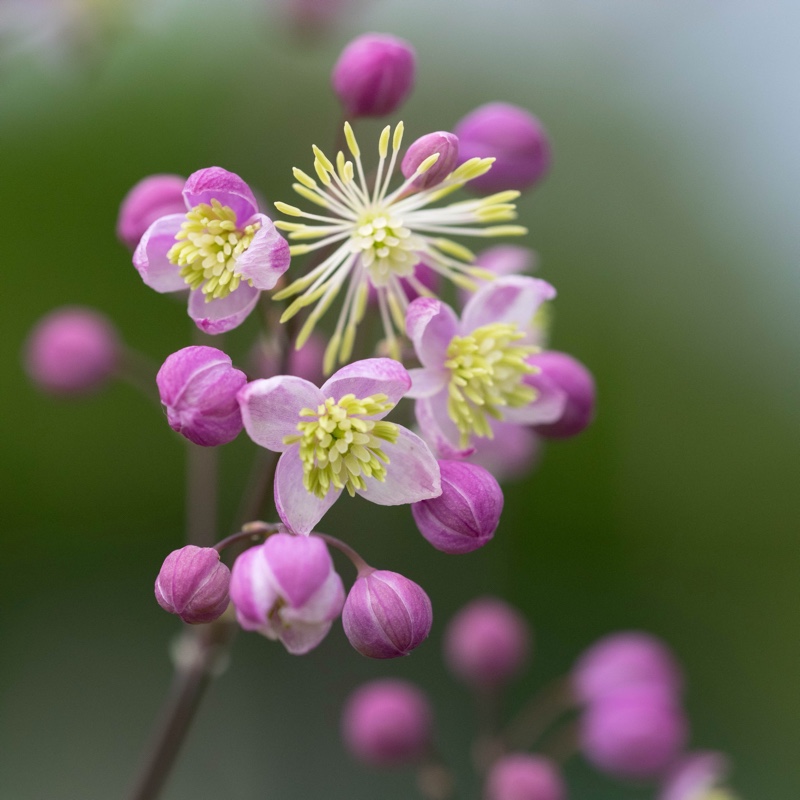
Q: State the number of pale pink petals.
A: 13